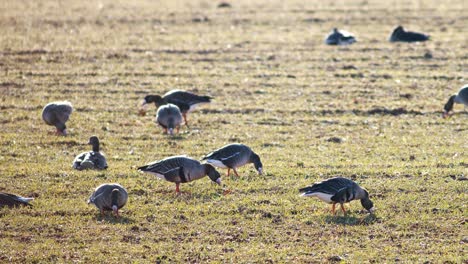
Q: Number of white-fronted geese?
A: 12